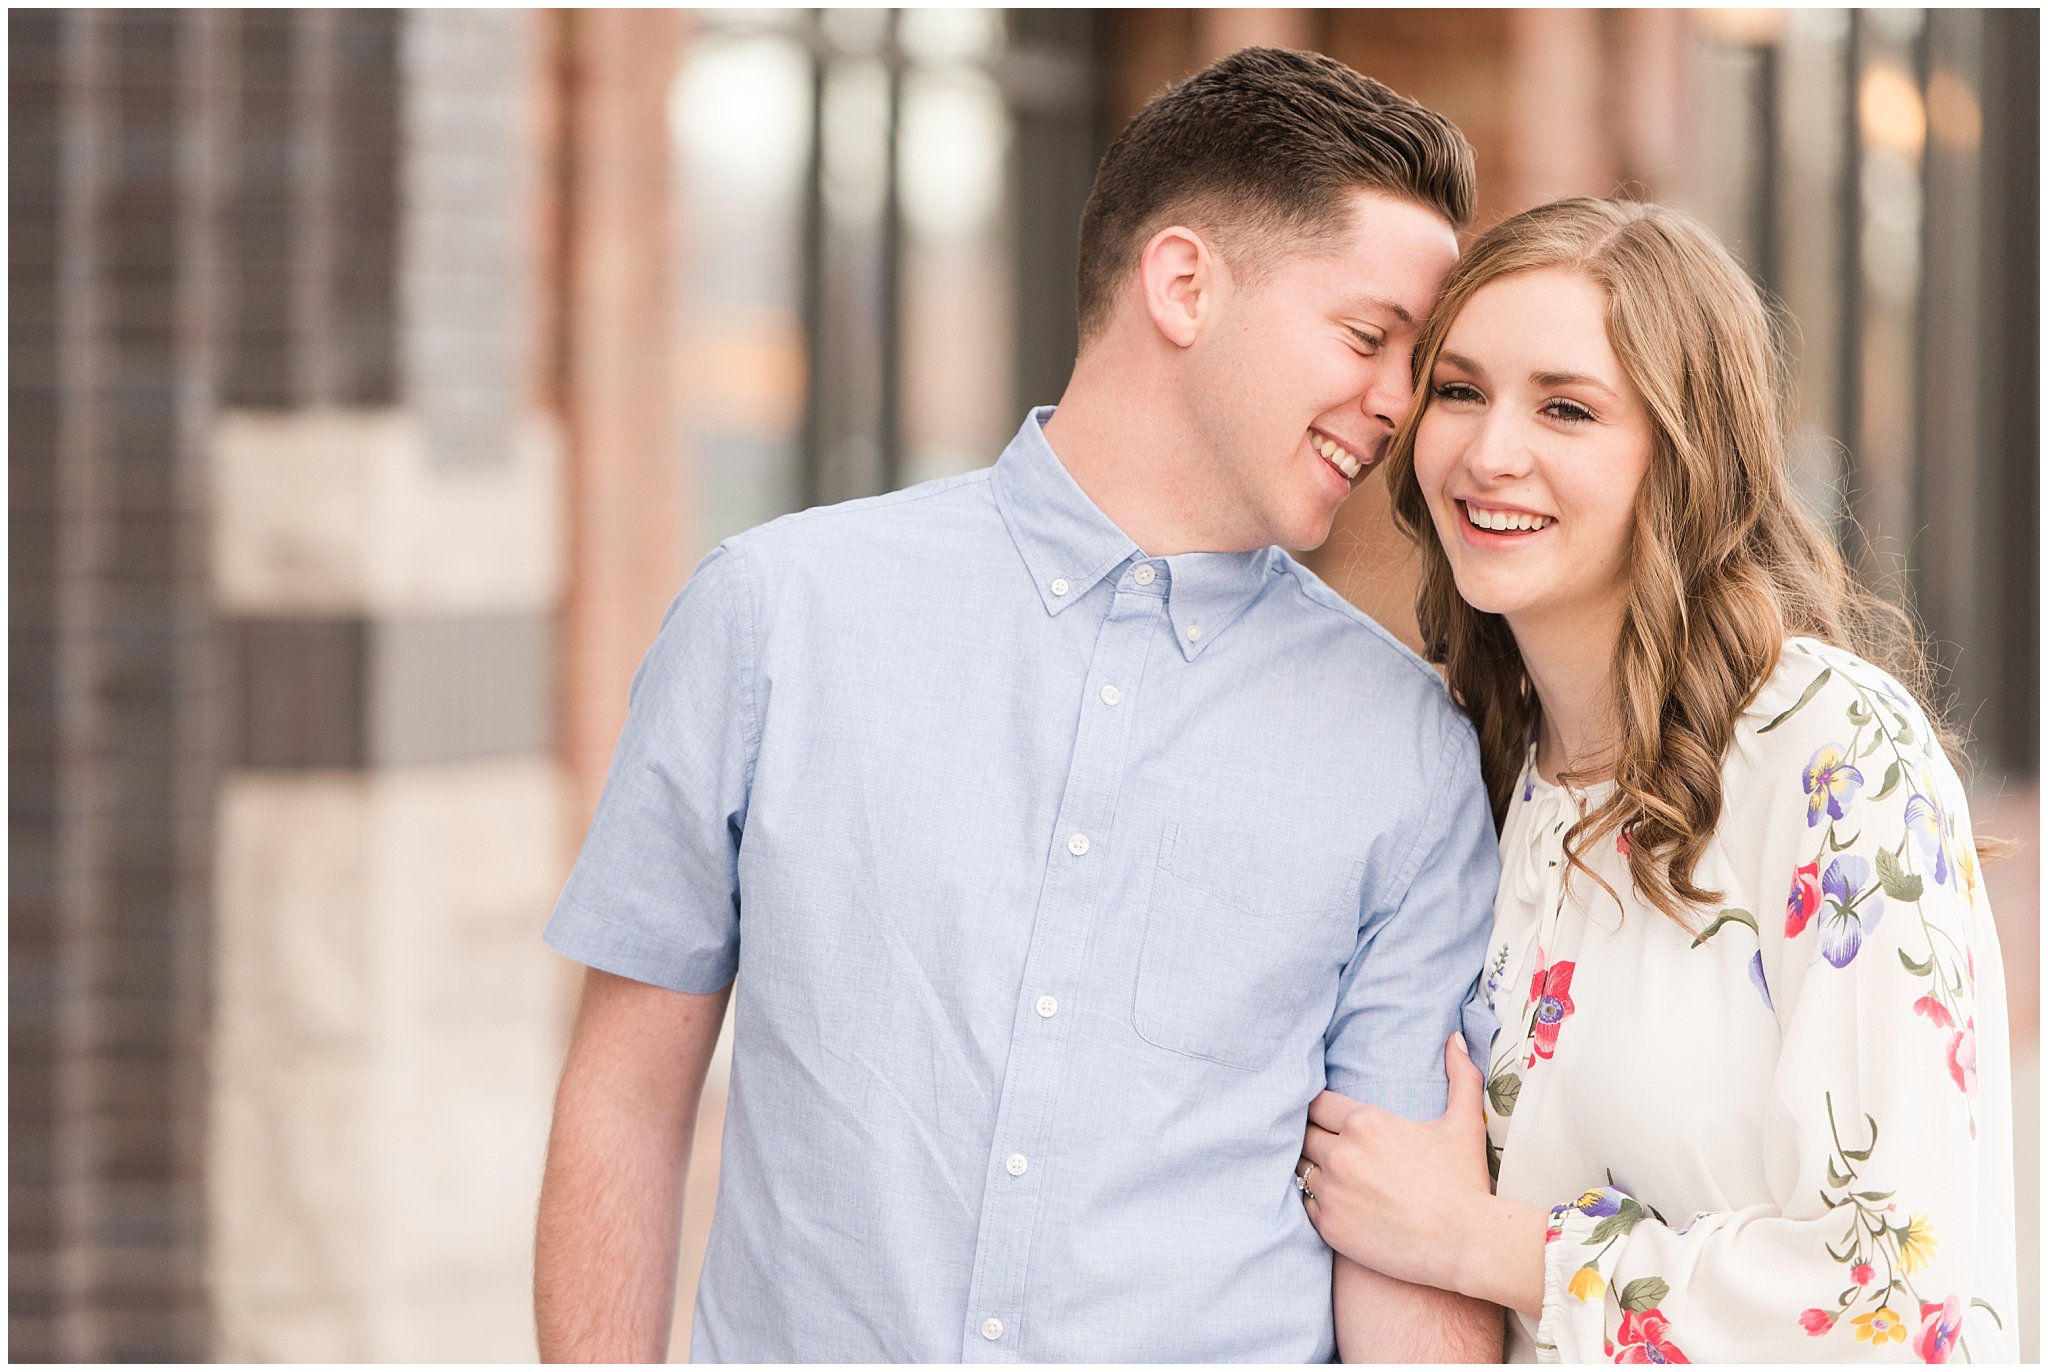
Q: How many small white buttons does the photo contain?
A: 8